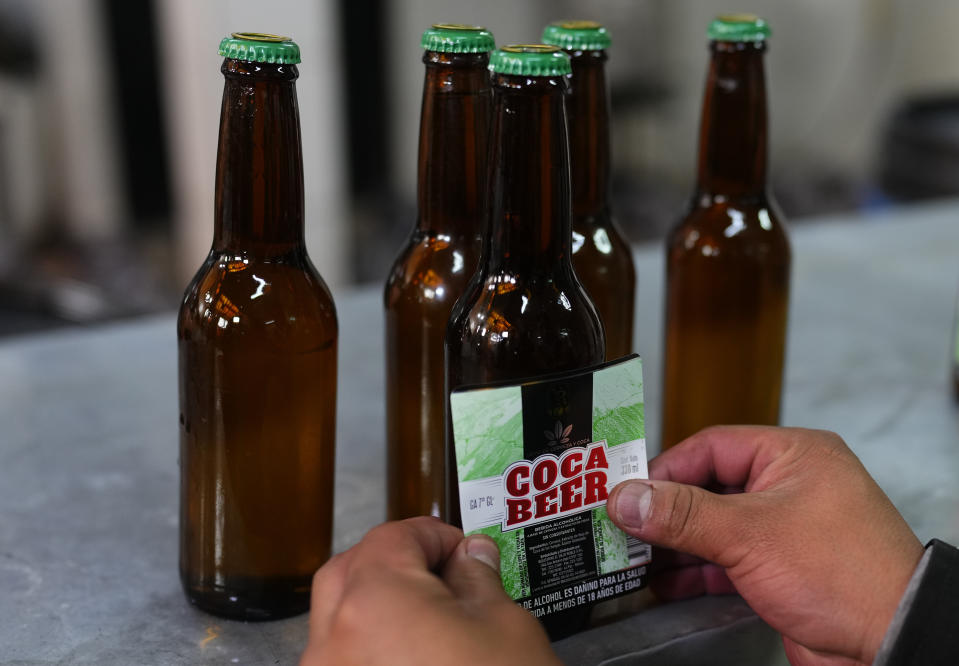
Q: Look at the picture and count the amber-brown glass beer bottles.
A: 5